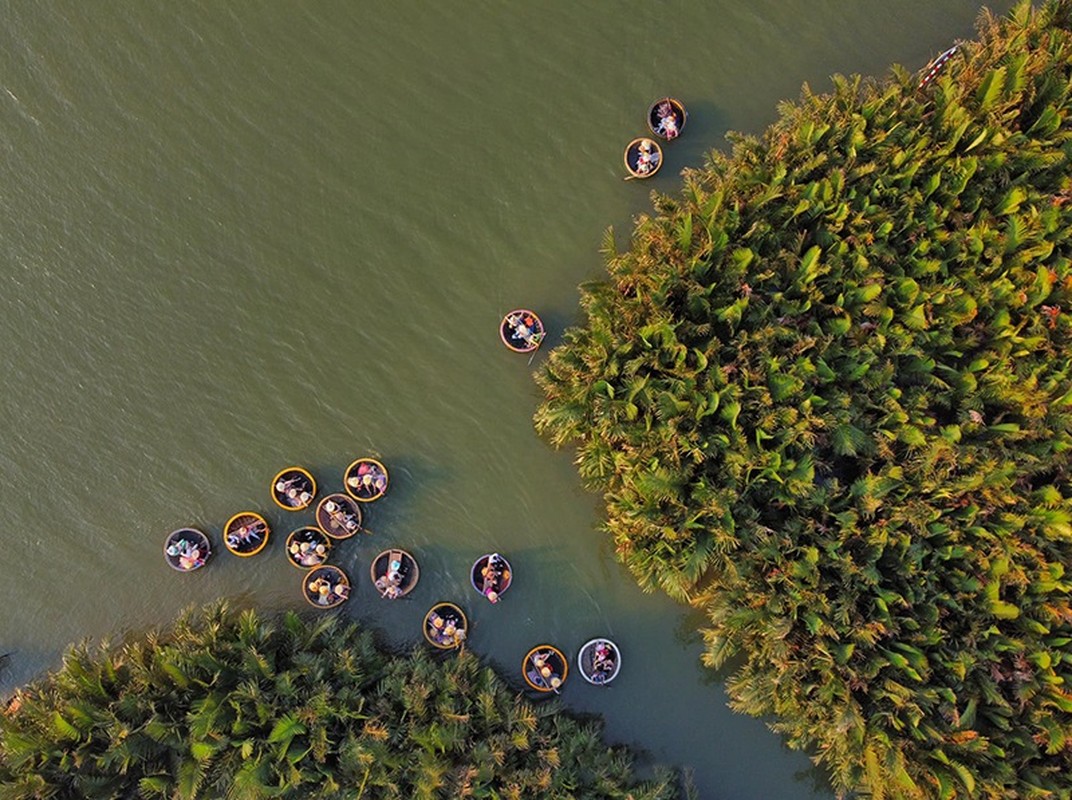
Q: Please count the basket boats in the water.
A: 15